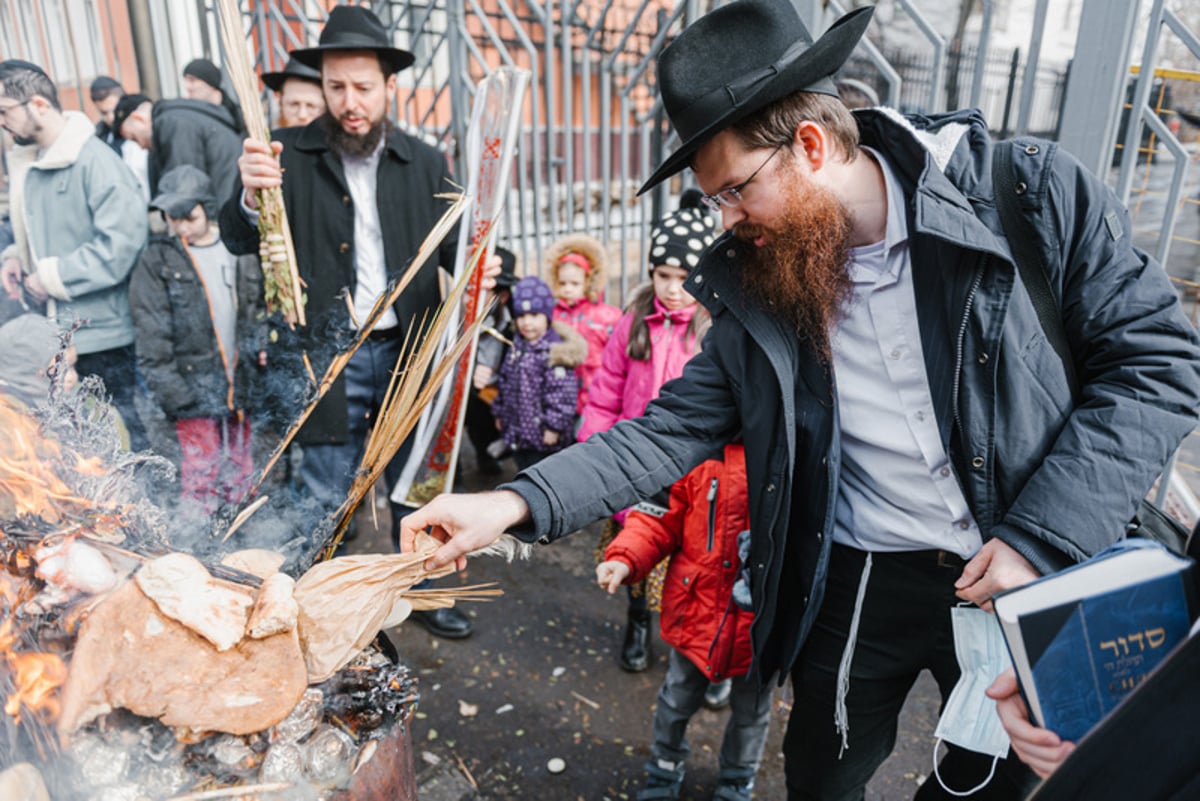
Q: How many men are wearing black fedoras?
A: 3